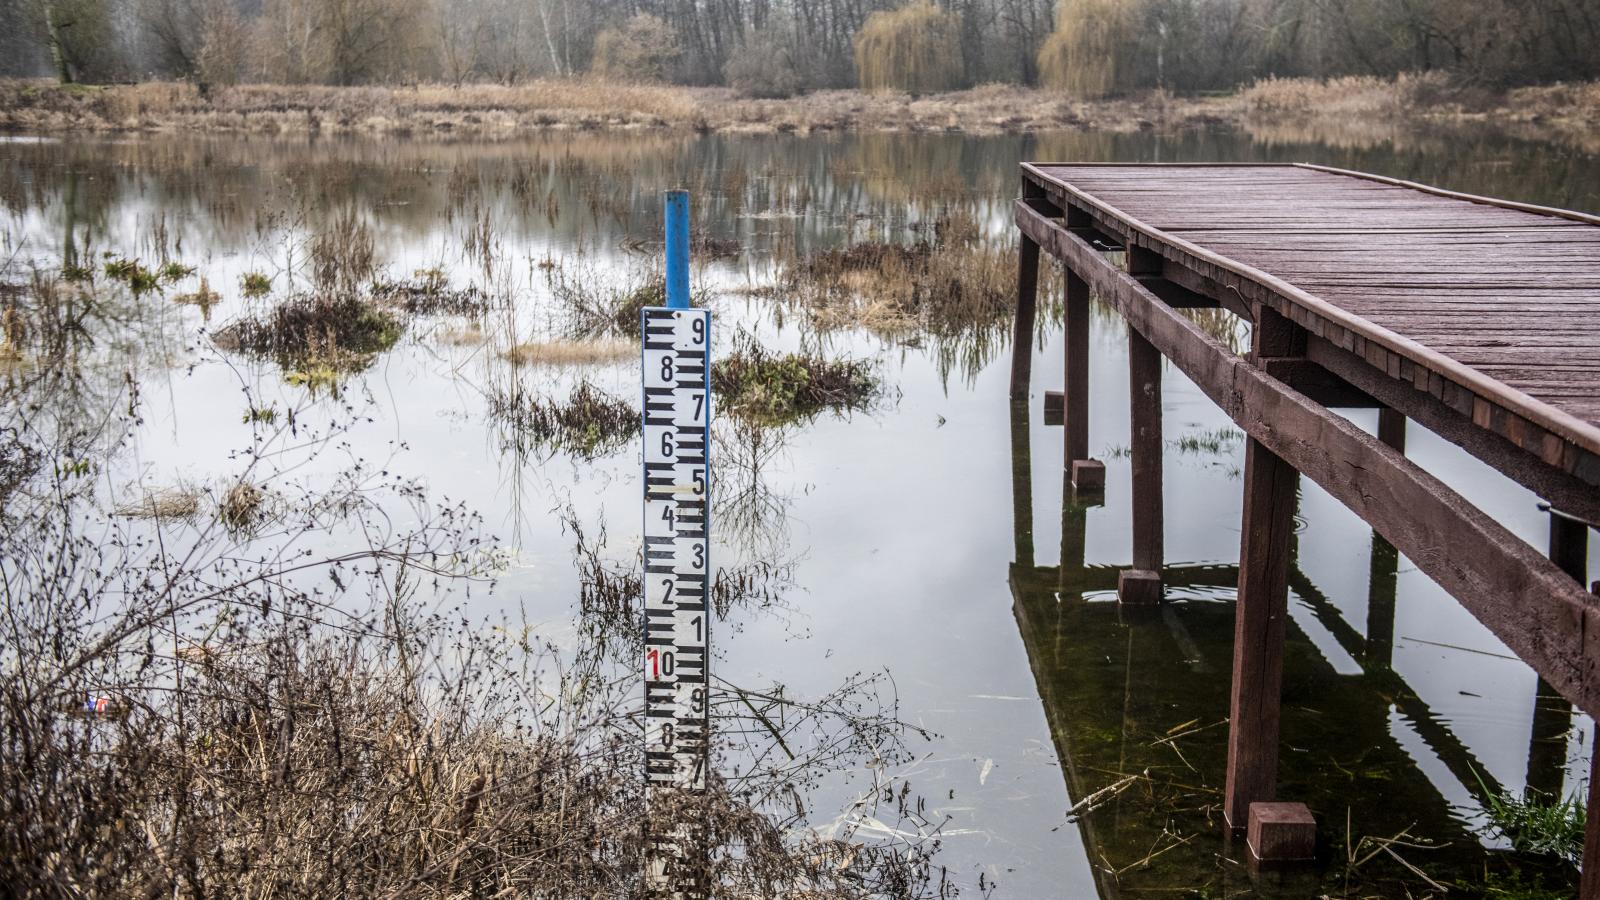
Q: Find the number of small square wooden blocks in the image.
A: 4